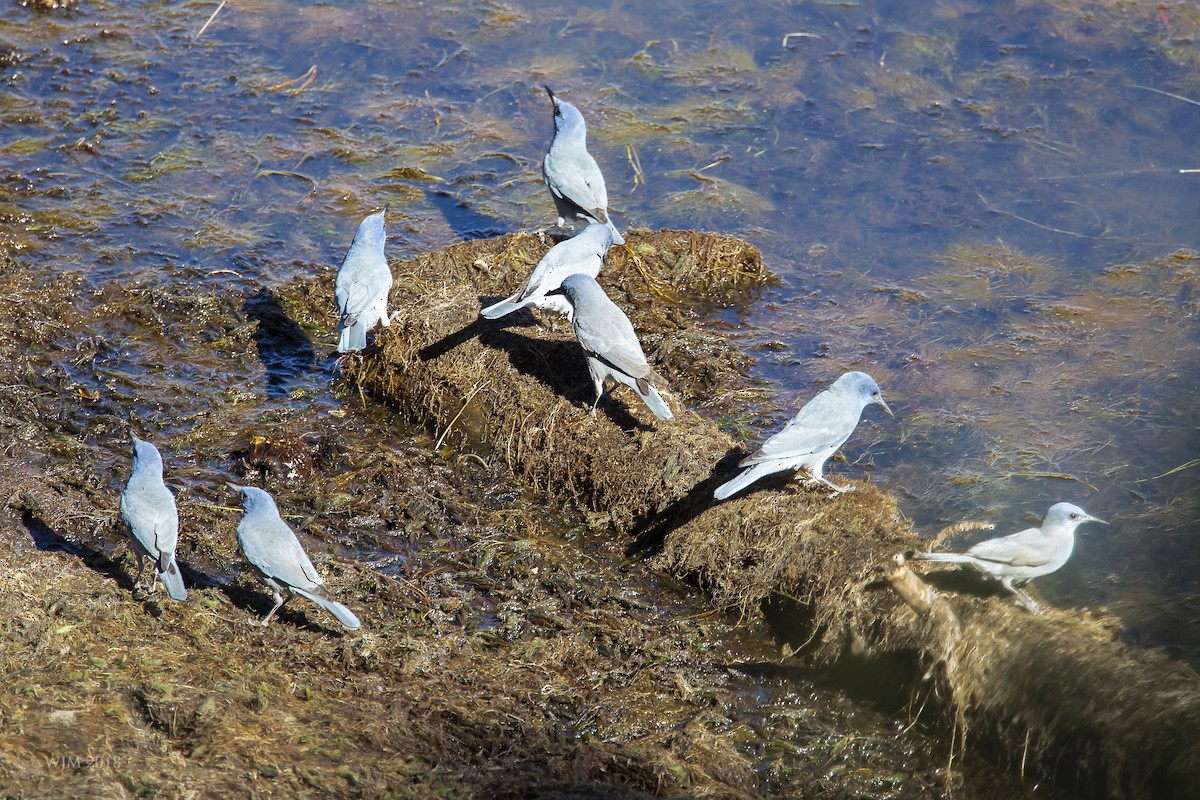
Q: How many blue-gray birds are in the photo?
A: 8